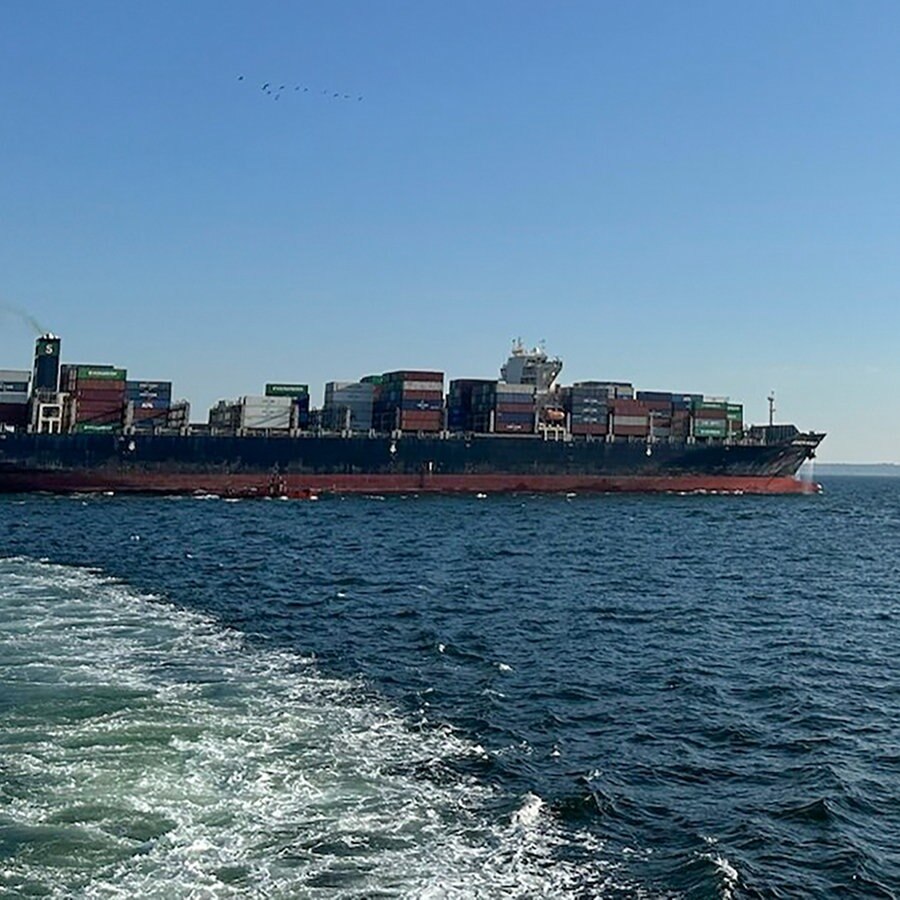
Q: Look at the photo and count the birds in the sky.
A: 11